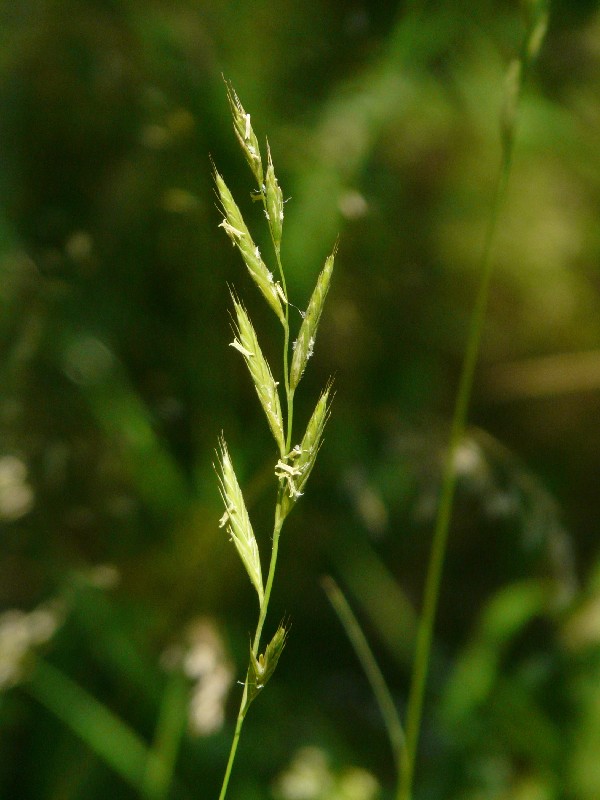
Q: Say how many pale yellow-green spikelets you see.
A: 8